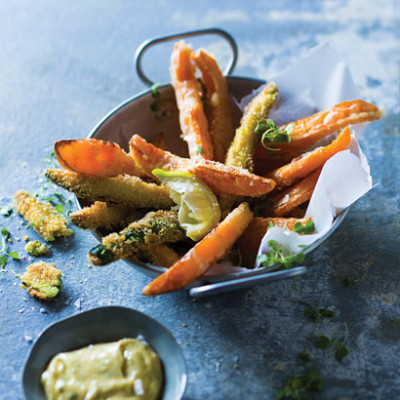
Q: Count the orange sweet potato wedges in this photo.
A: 9